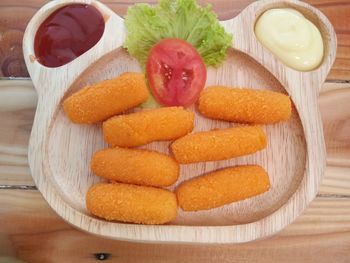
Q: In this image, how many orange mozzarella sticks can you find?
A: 7